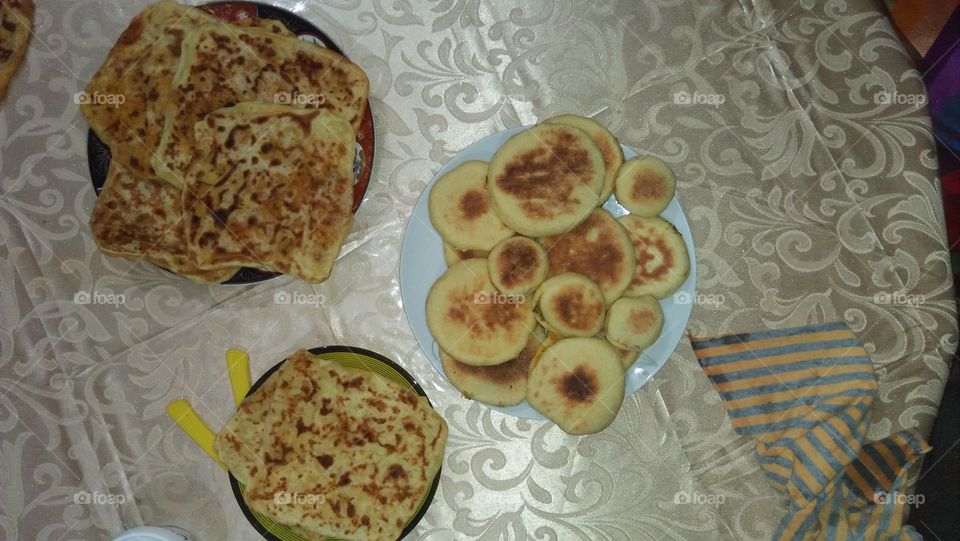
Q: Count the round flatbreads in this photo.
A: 14